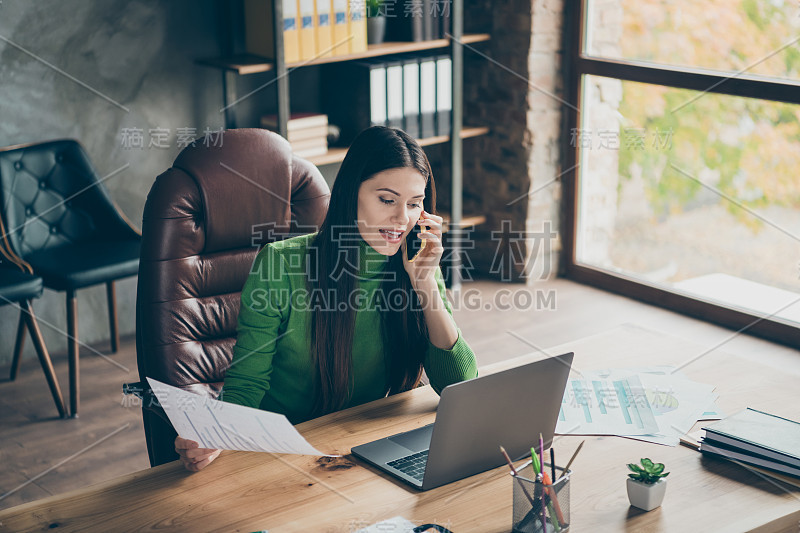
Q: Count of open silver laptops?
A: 1